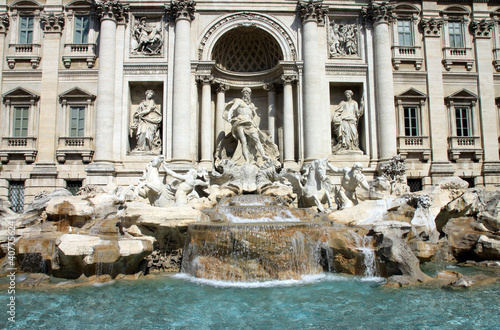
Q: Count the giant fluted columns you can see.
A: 4